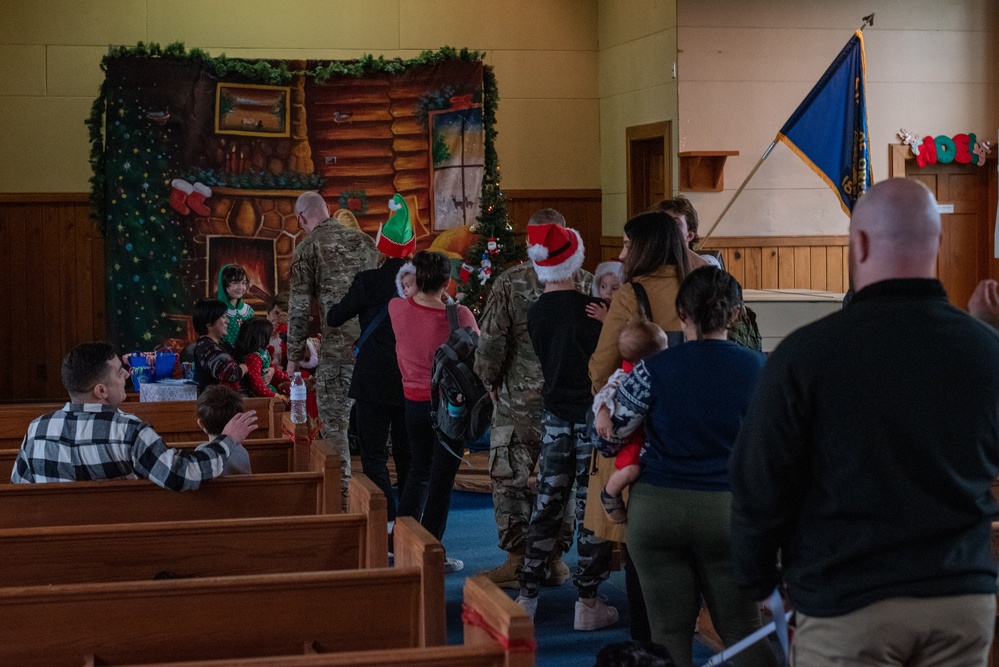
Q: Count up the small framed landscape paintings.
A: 1